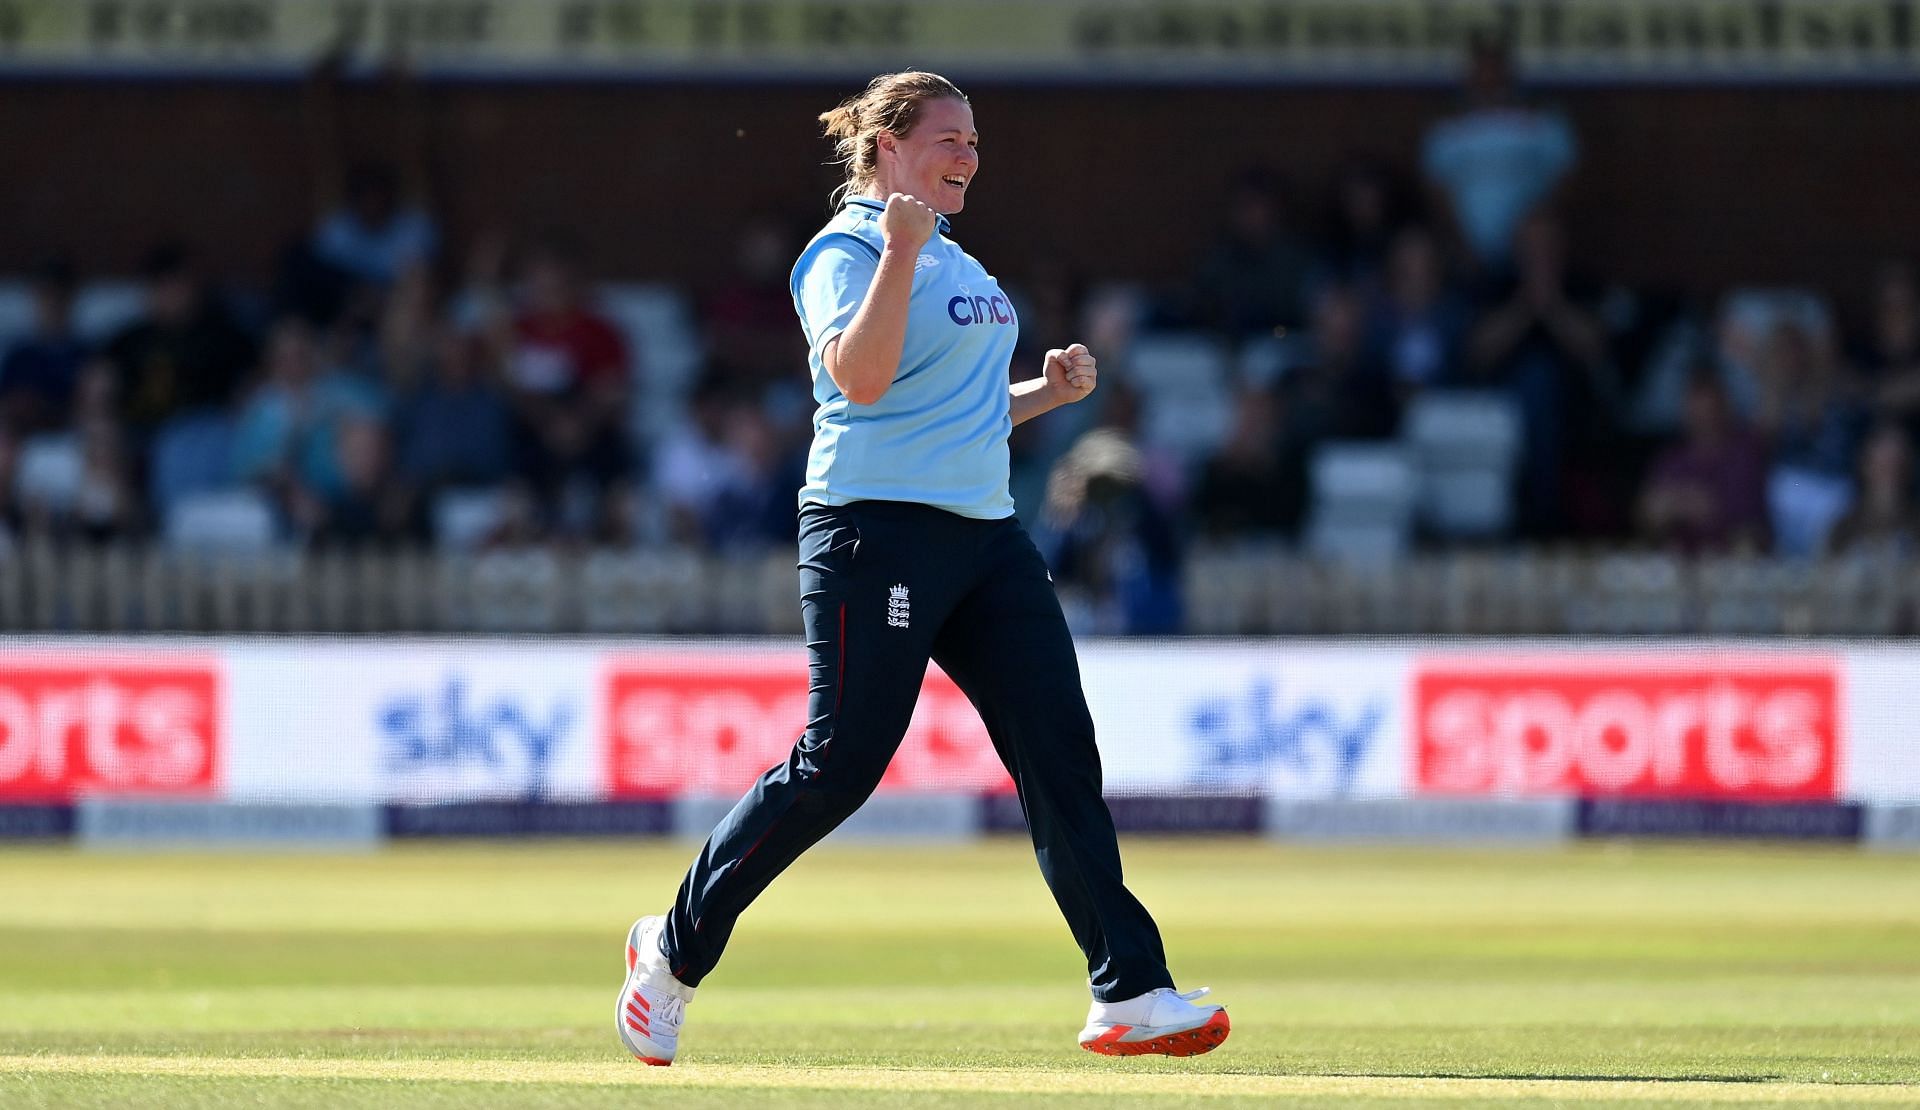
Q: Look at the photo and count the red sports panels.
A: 3